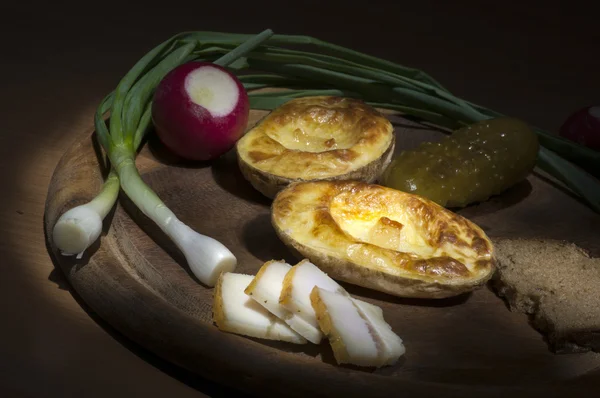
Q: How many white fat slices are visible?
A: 4